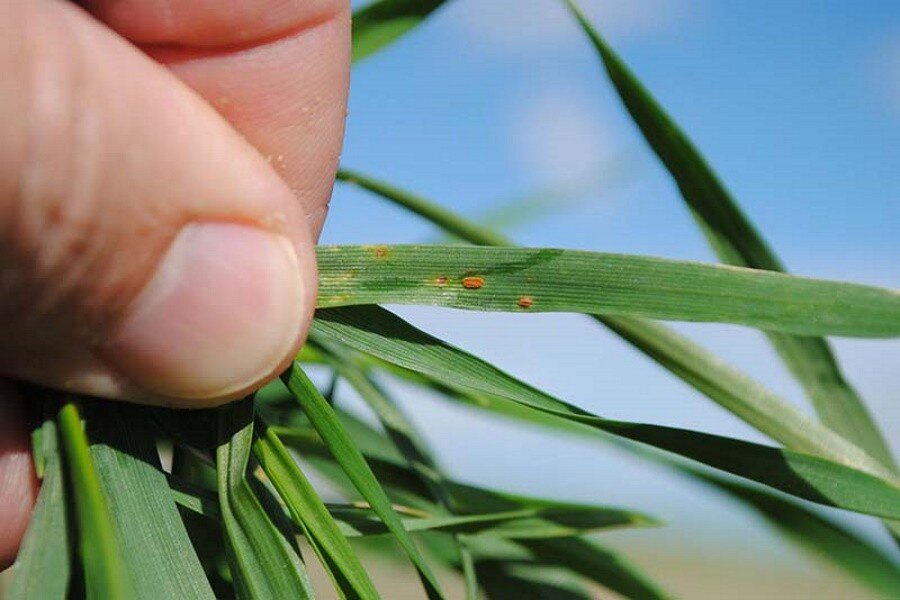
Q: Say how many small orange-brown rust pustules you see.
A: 4